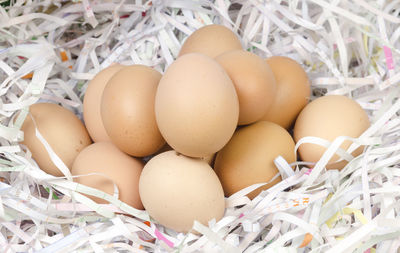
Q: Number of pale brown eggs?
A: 11